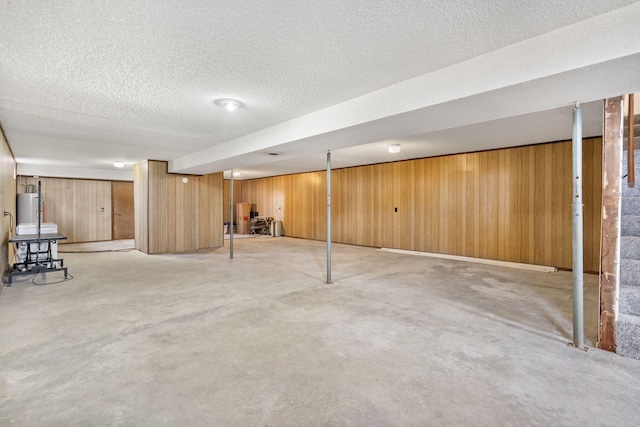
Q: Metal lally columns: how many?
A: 3